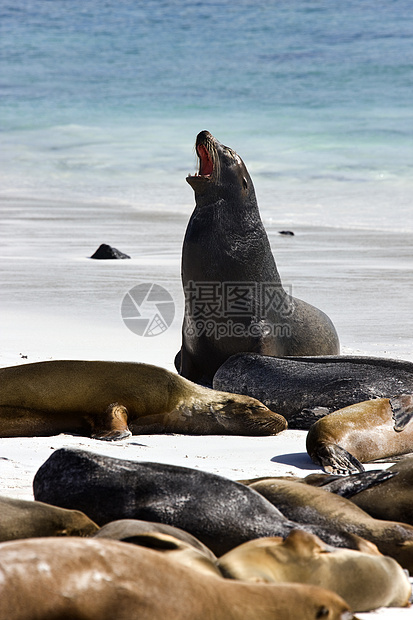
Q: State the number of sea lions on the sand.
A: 11